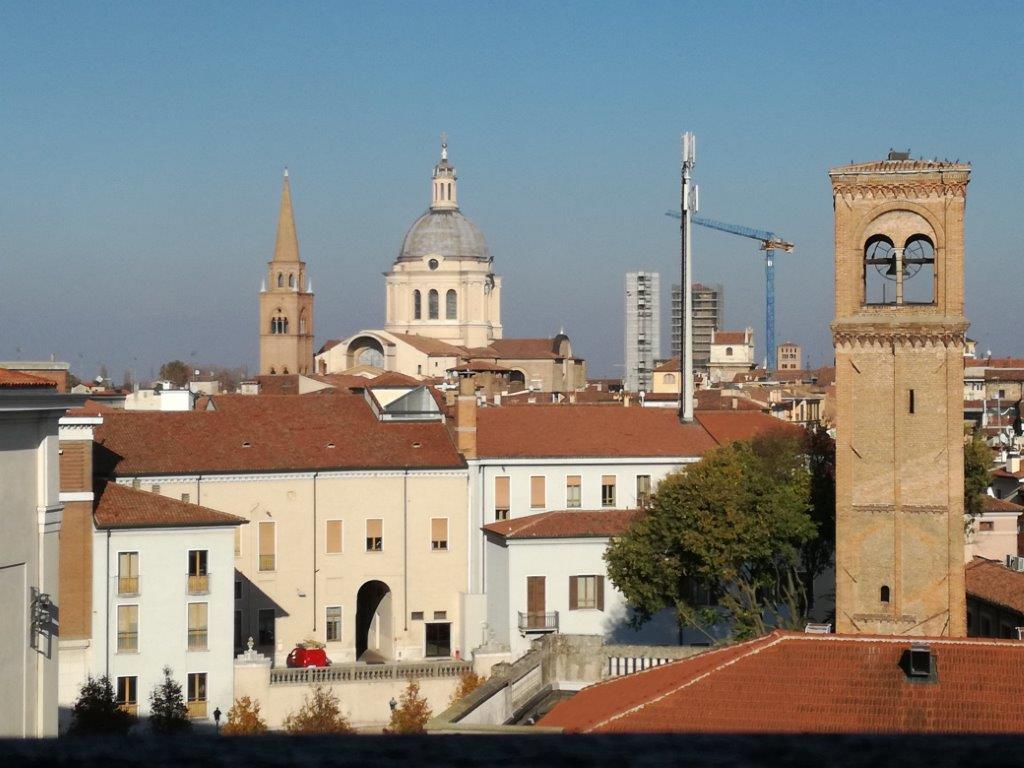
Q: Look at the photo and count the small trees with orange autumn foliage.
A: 4